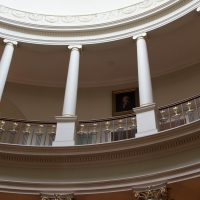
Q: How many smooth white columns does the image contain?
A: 3